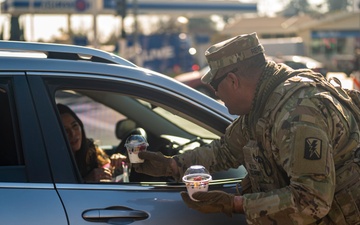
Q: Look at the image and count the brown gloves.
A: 2